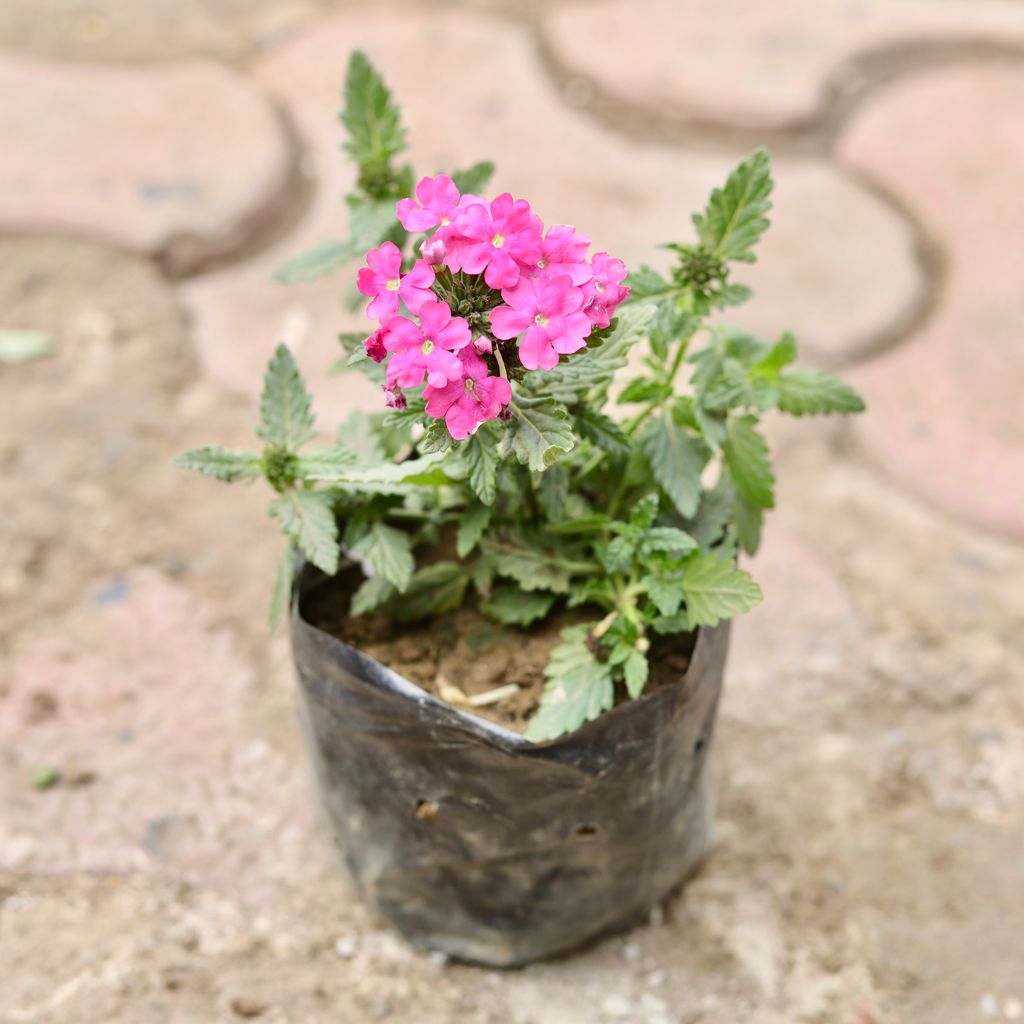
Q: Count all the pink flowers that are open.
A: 8